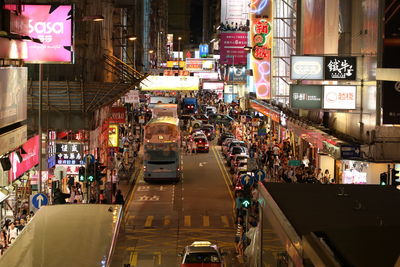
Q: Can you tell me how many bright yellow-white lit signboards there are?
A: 1